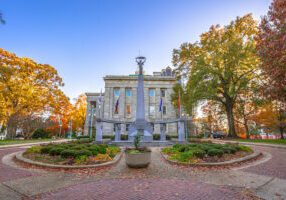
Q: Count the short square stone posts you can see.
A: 4